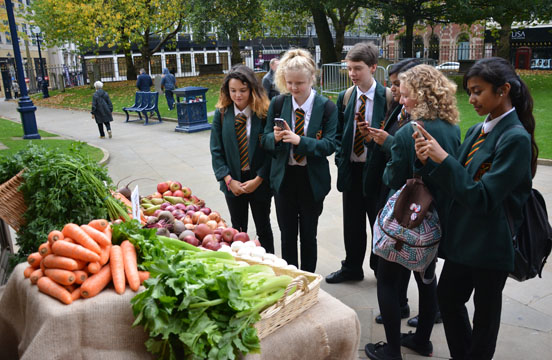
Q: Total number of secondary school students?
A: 6